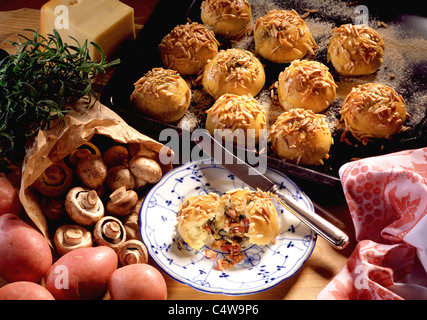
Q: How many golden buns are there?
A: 11